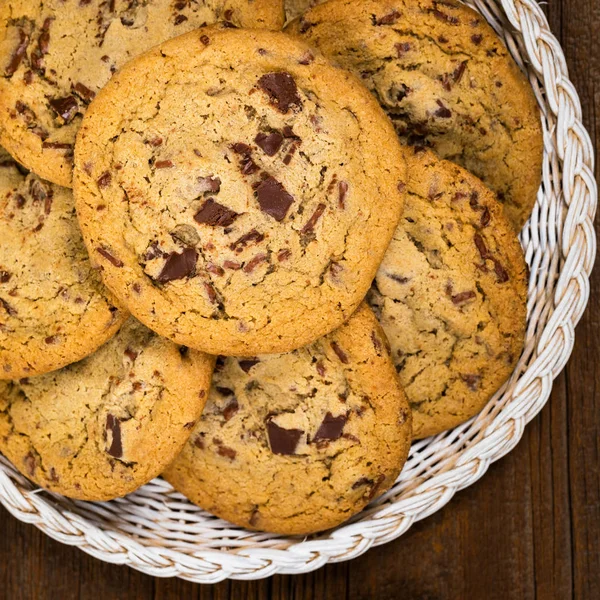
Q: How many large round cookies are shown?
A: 7